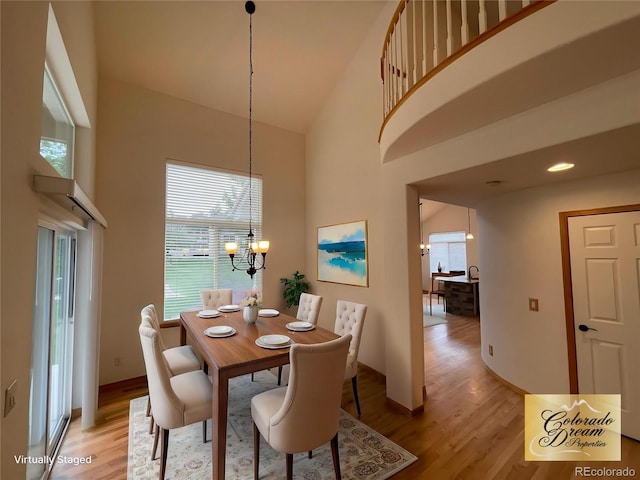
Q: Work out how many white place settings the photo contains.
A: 6